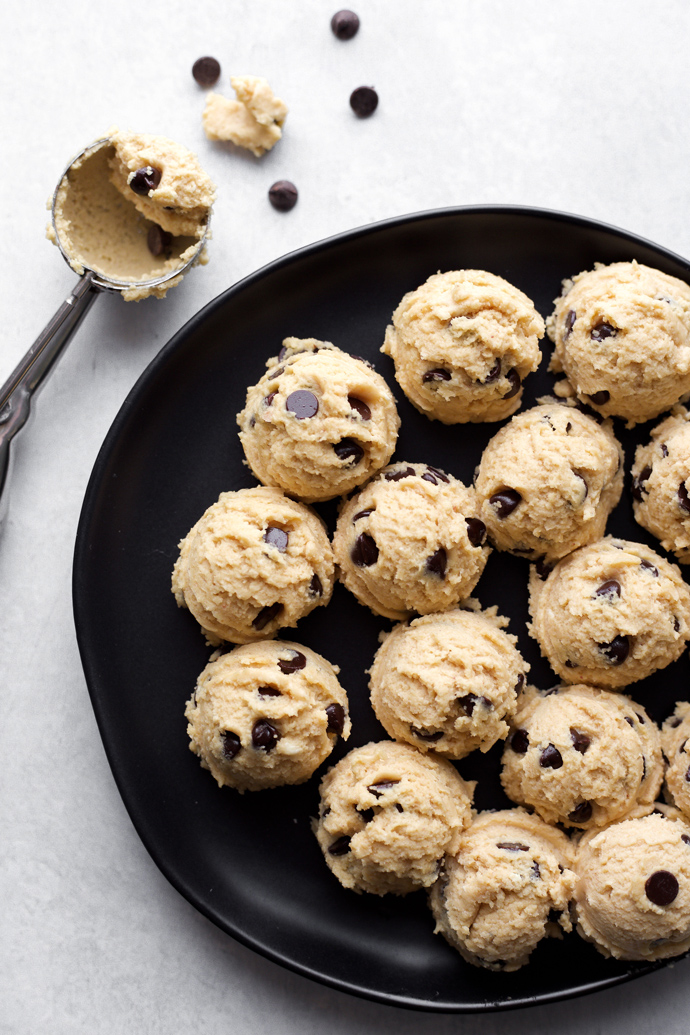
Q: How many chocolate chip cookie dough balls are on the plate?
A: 15